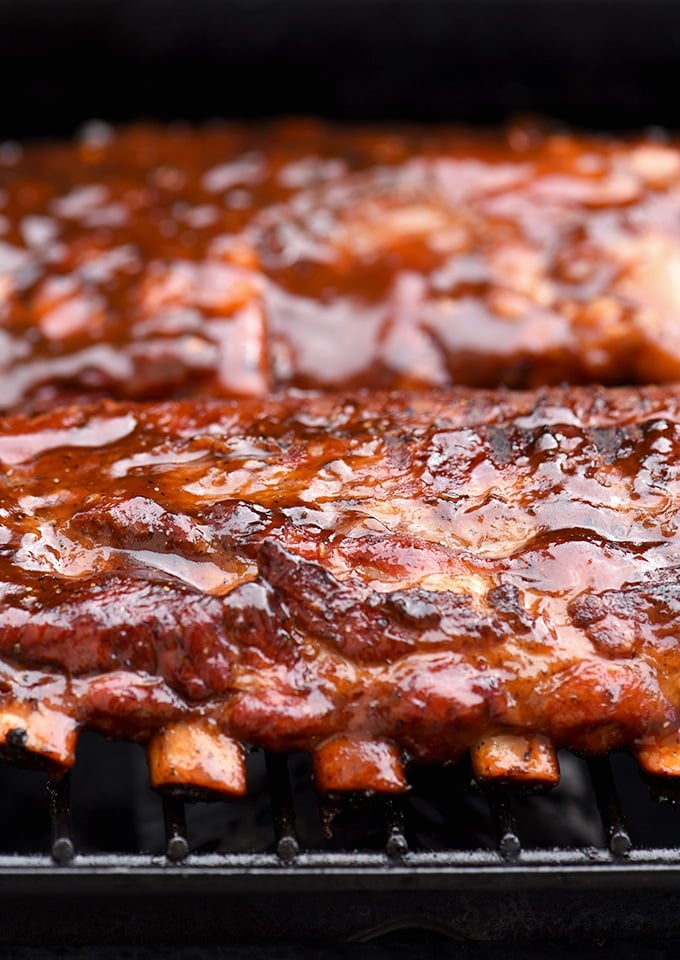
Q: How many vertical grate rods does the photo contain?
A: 6